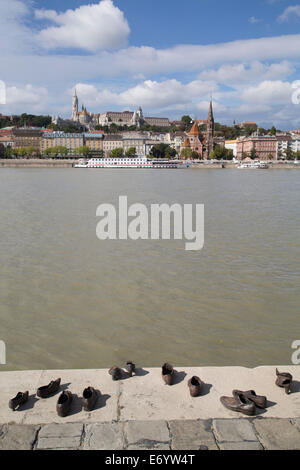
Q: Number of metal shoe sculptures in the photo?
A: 12